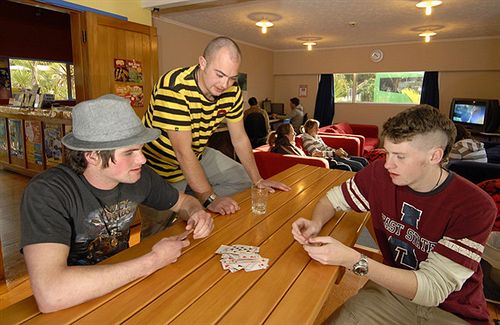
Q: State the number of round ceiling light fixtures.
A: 4